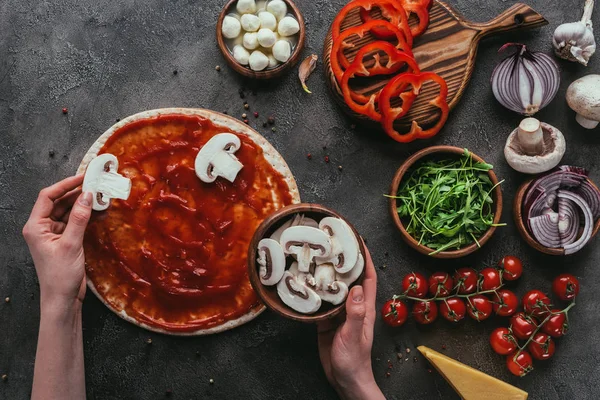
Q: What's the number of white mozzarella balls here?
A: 11